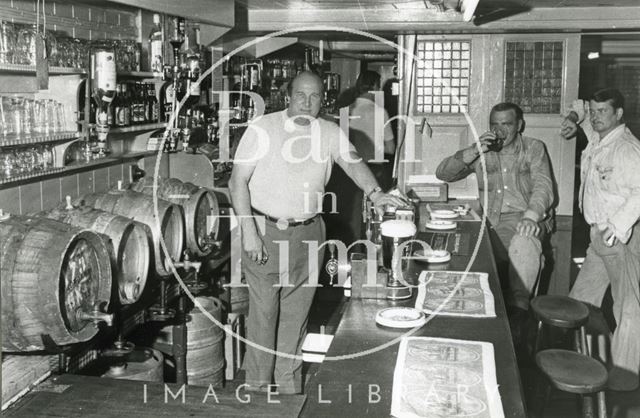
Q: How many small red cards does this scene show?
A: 0